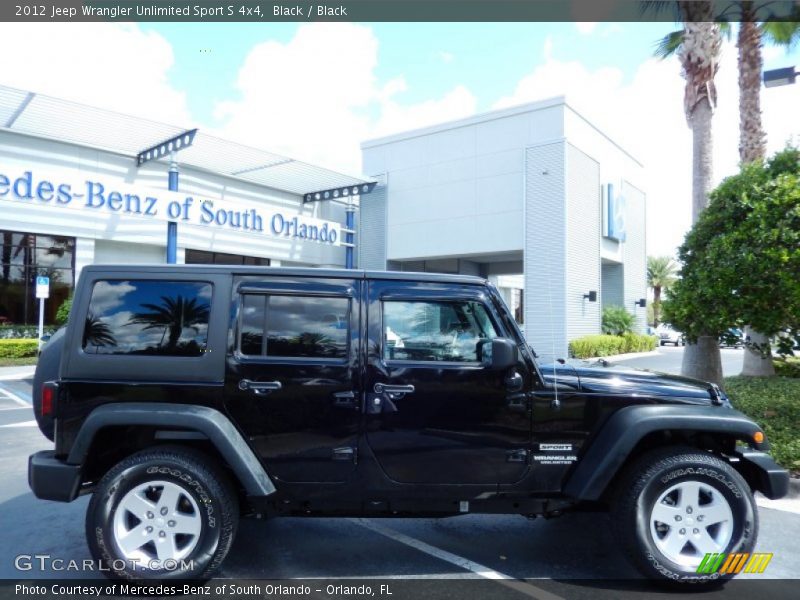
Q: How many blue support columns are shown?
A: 2